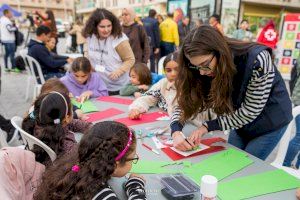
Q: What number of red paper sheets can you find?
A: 4